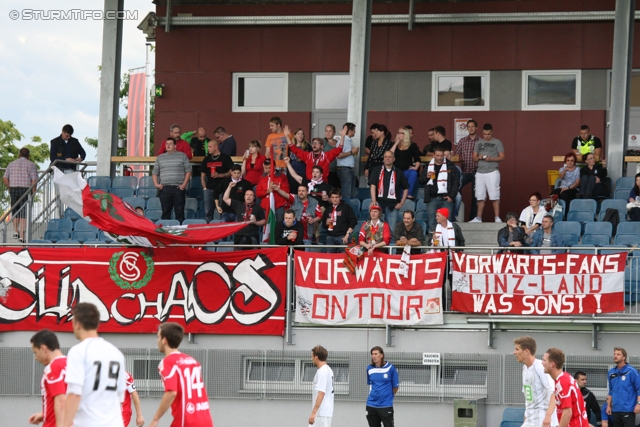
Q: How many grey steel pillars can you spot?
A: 3